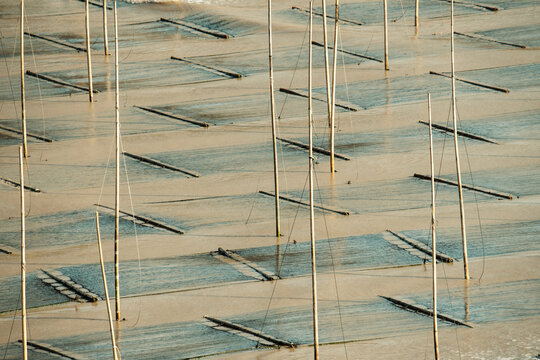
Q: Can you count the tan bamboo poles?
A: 14